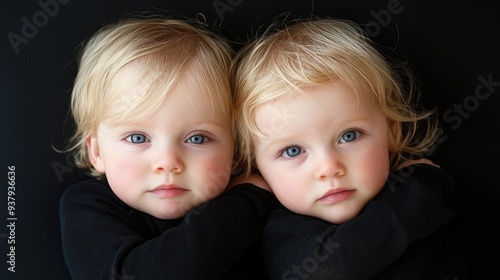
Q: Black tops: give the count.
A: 2